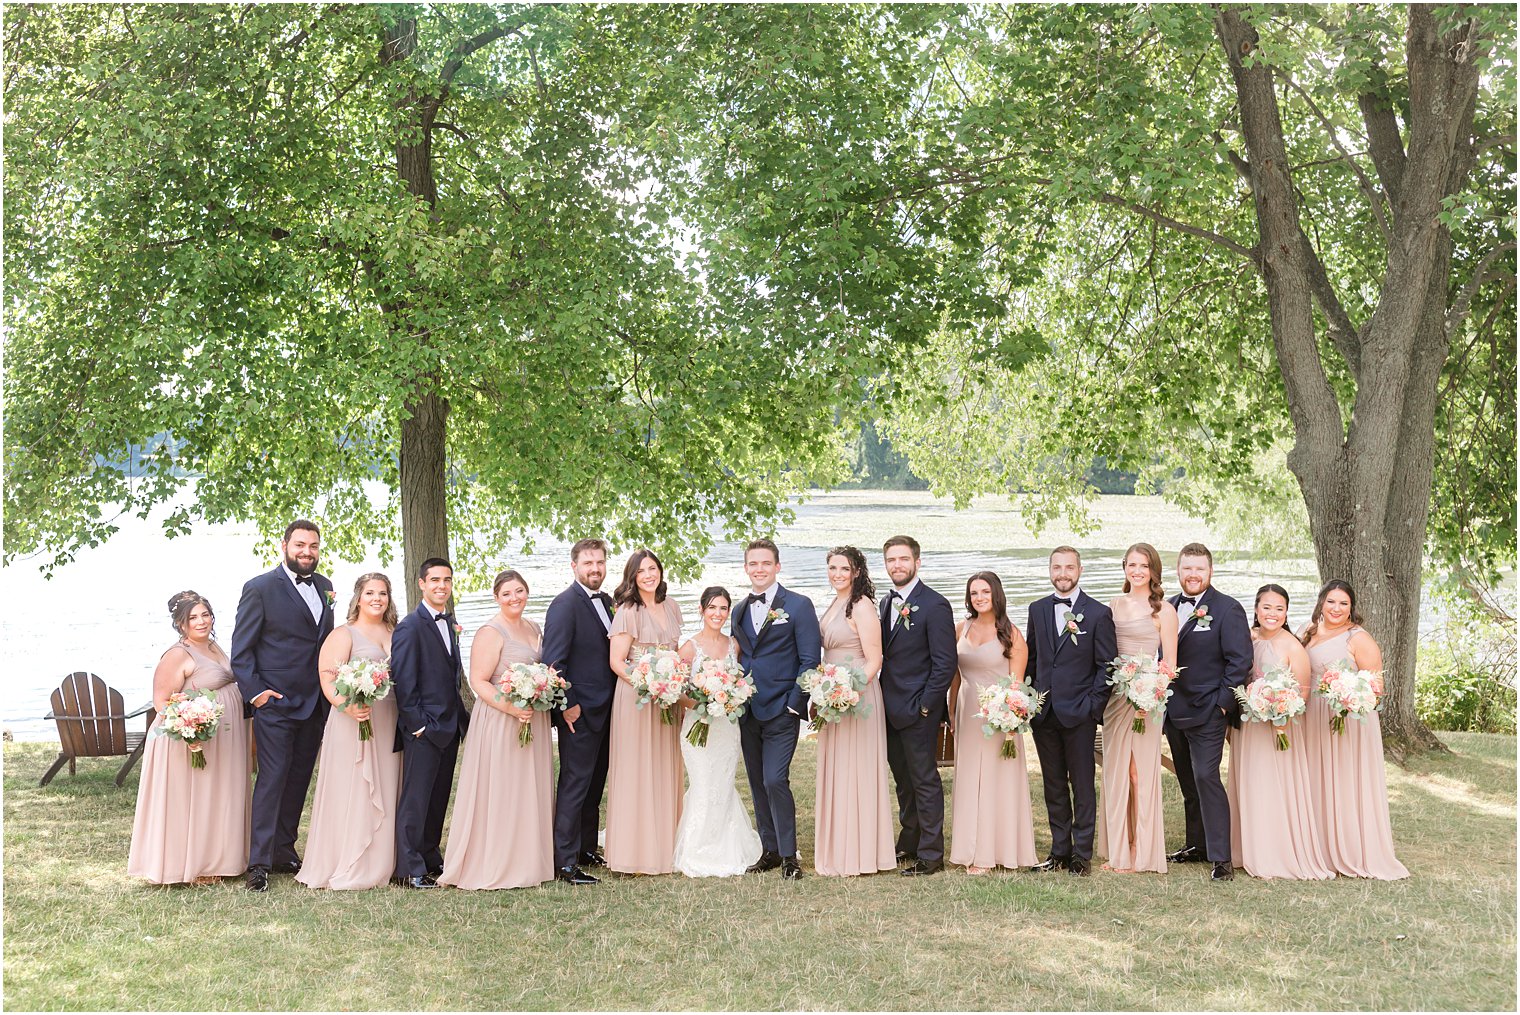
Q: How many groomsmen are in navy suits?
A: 6